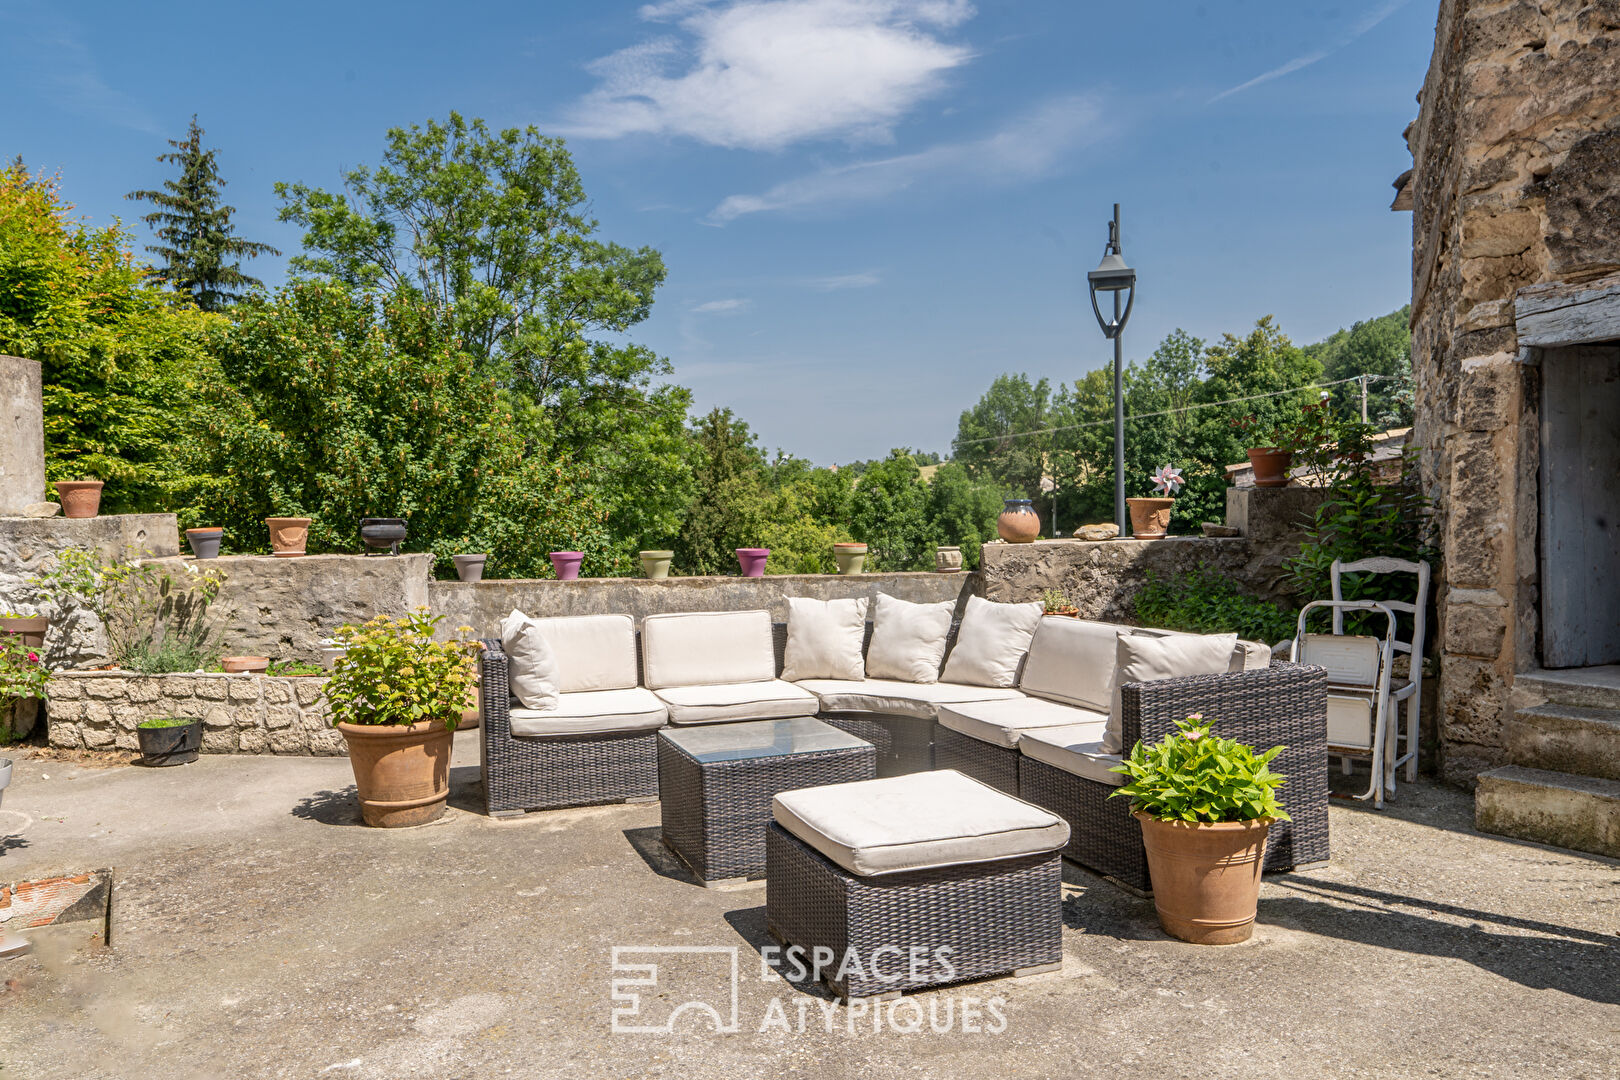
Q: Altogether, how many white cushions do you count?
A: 15